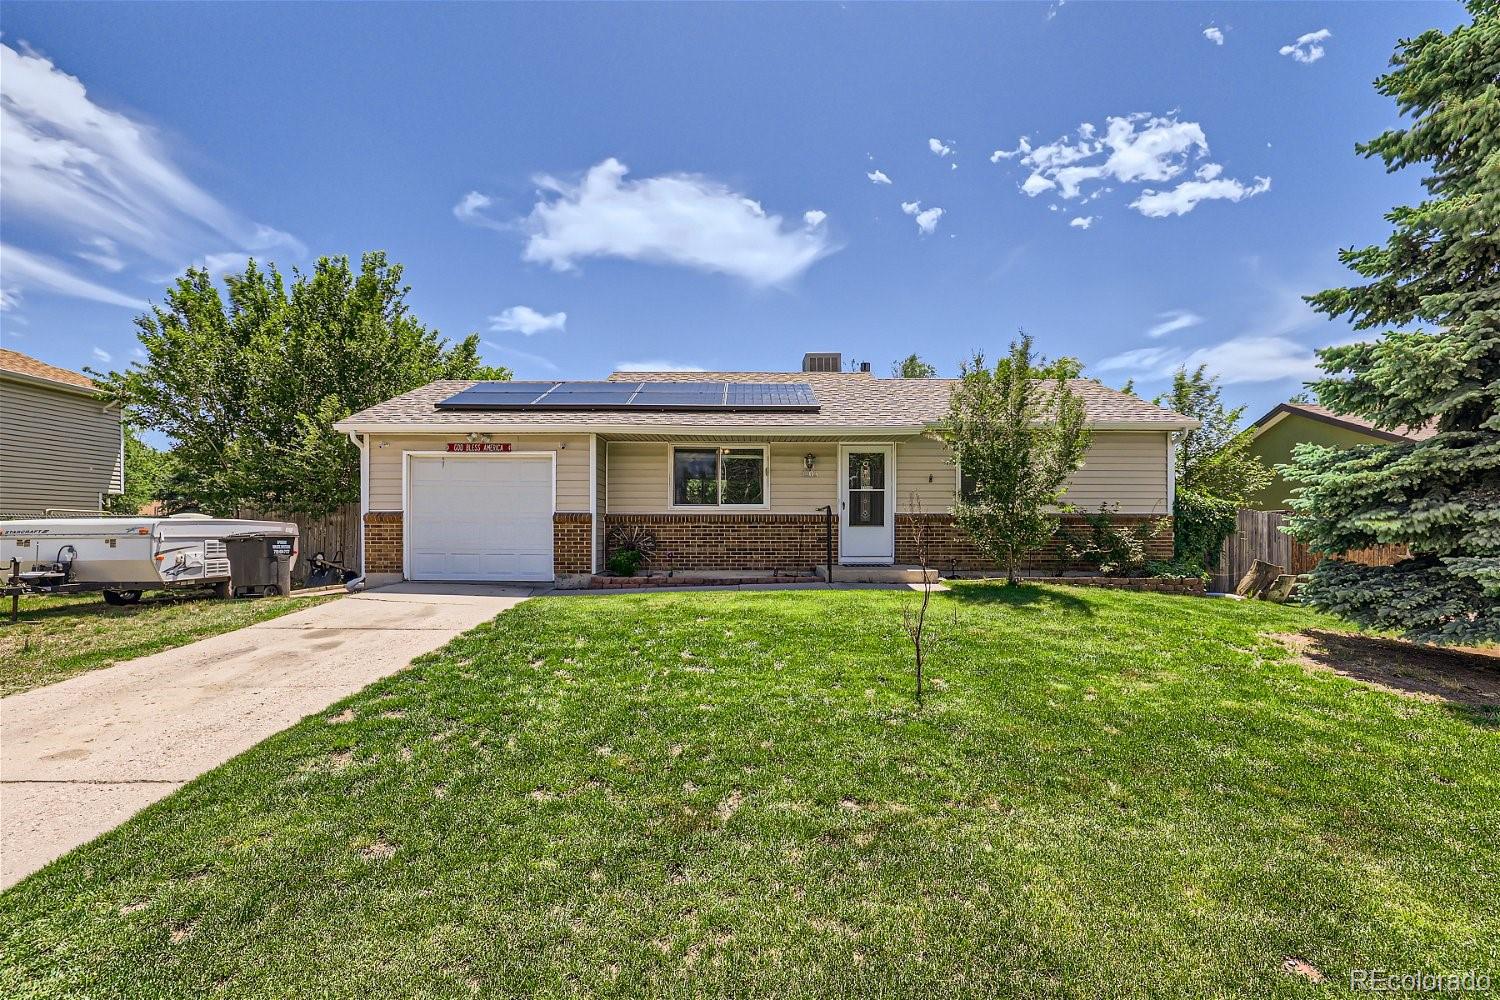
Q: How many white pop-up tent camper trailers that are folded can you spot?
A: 1